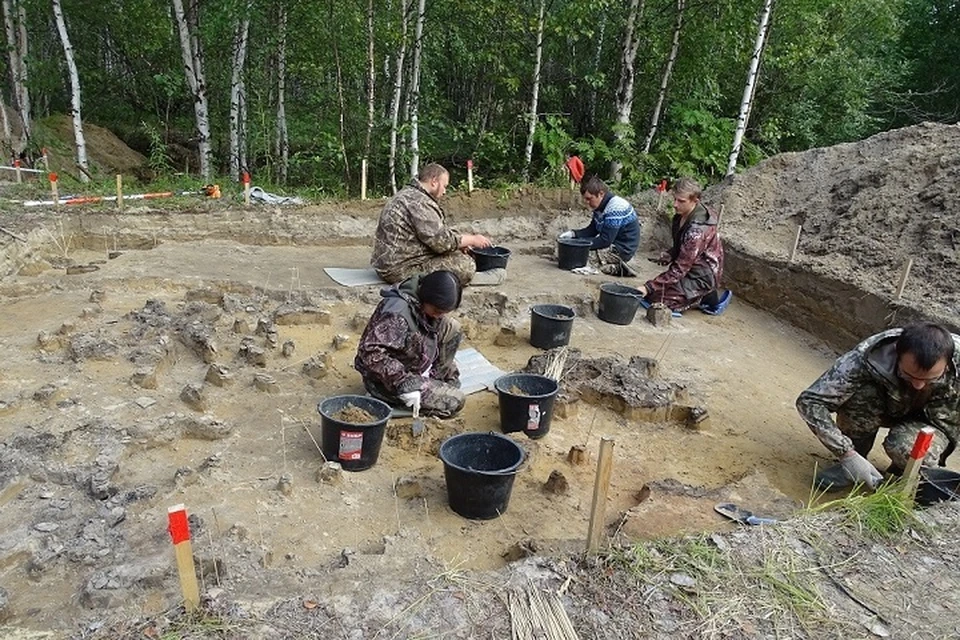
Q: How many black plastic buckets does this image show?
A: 8